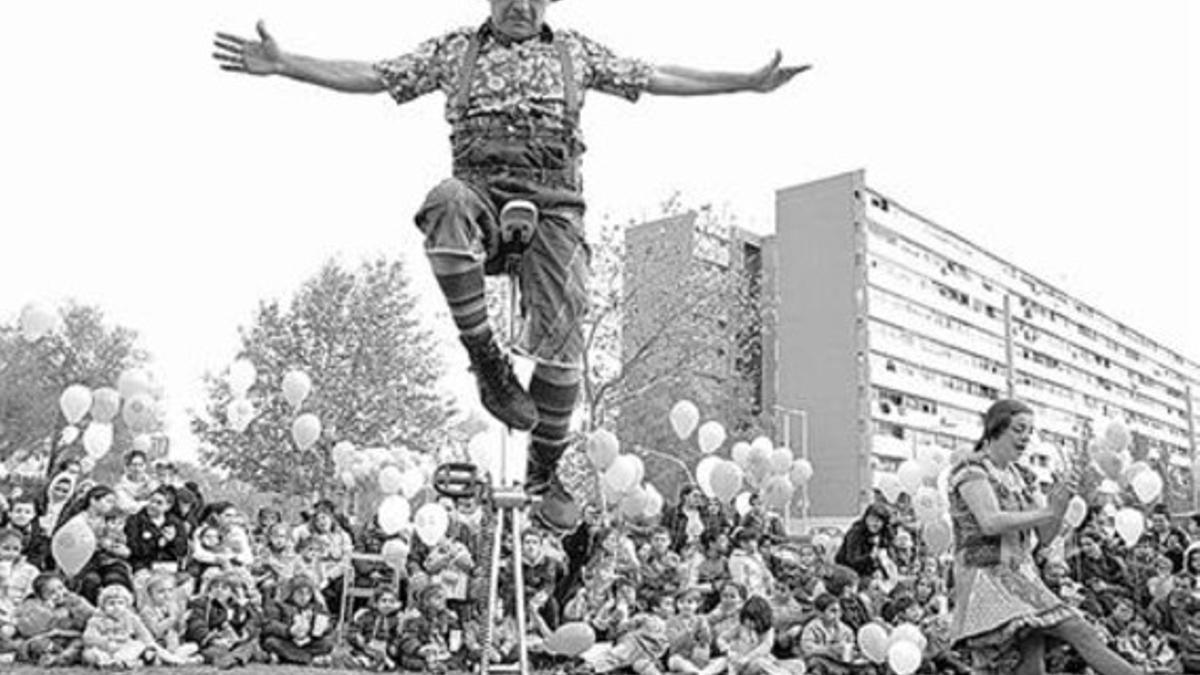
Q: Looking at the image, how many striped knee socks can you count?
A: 2